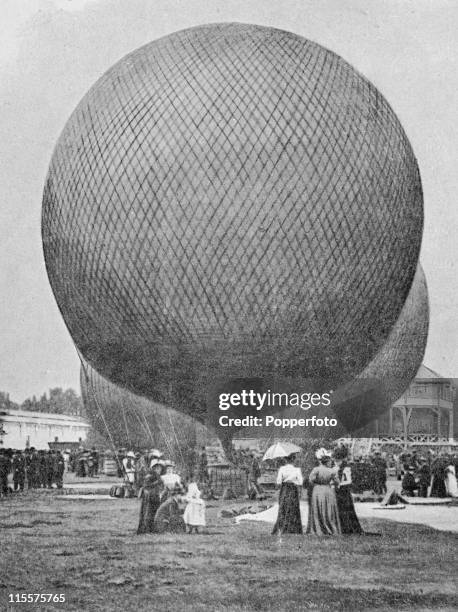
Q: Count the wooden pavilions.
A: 1